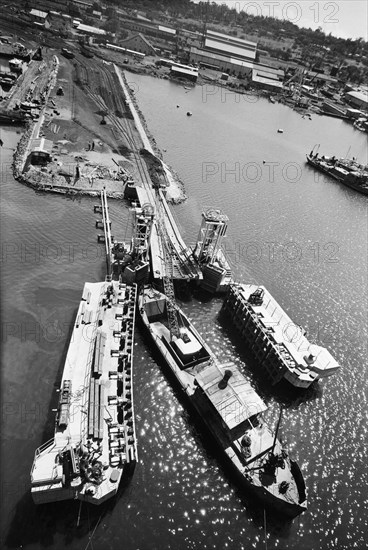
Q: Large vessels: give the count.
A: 4